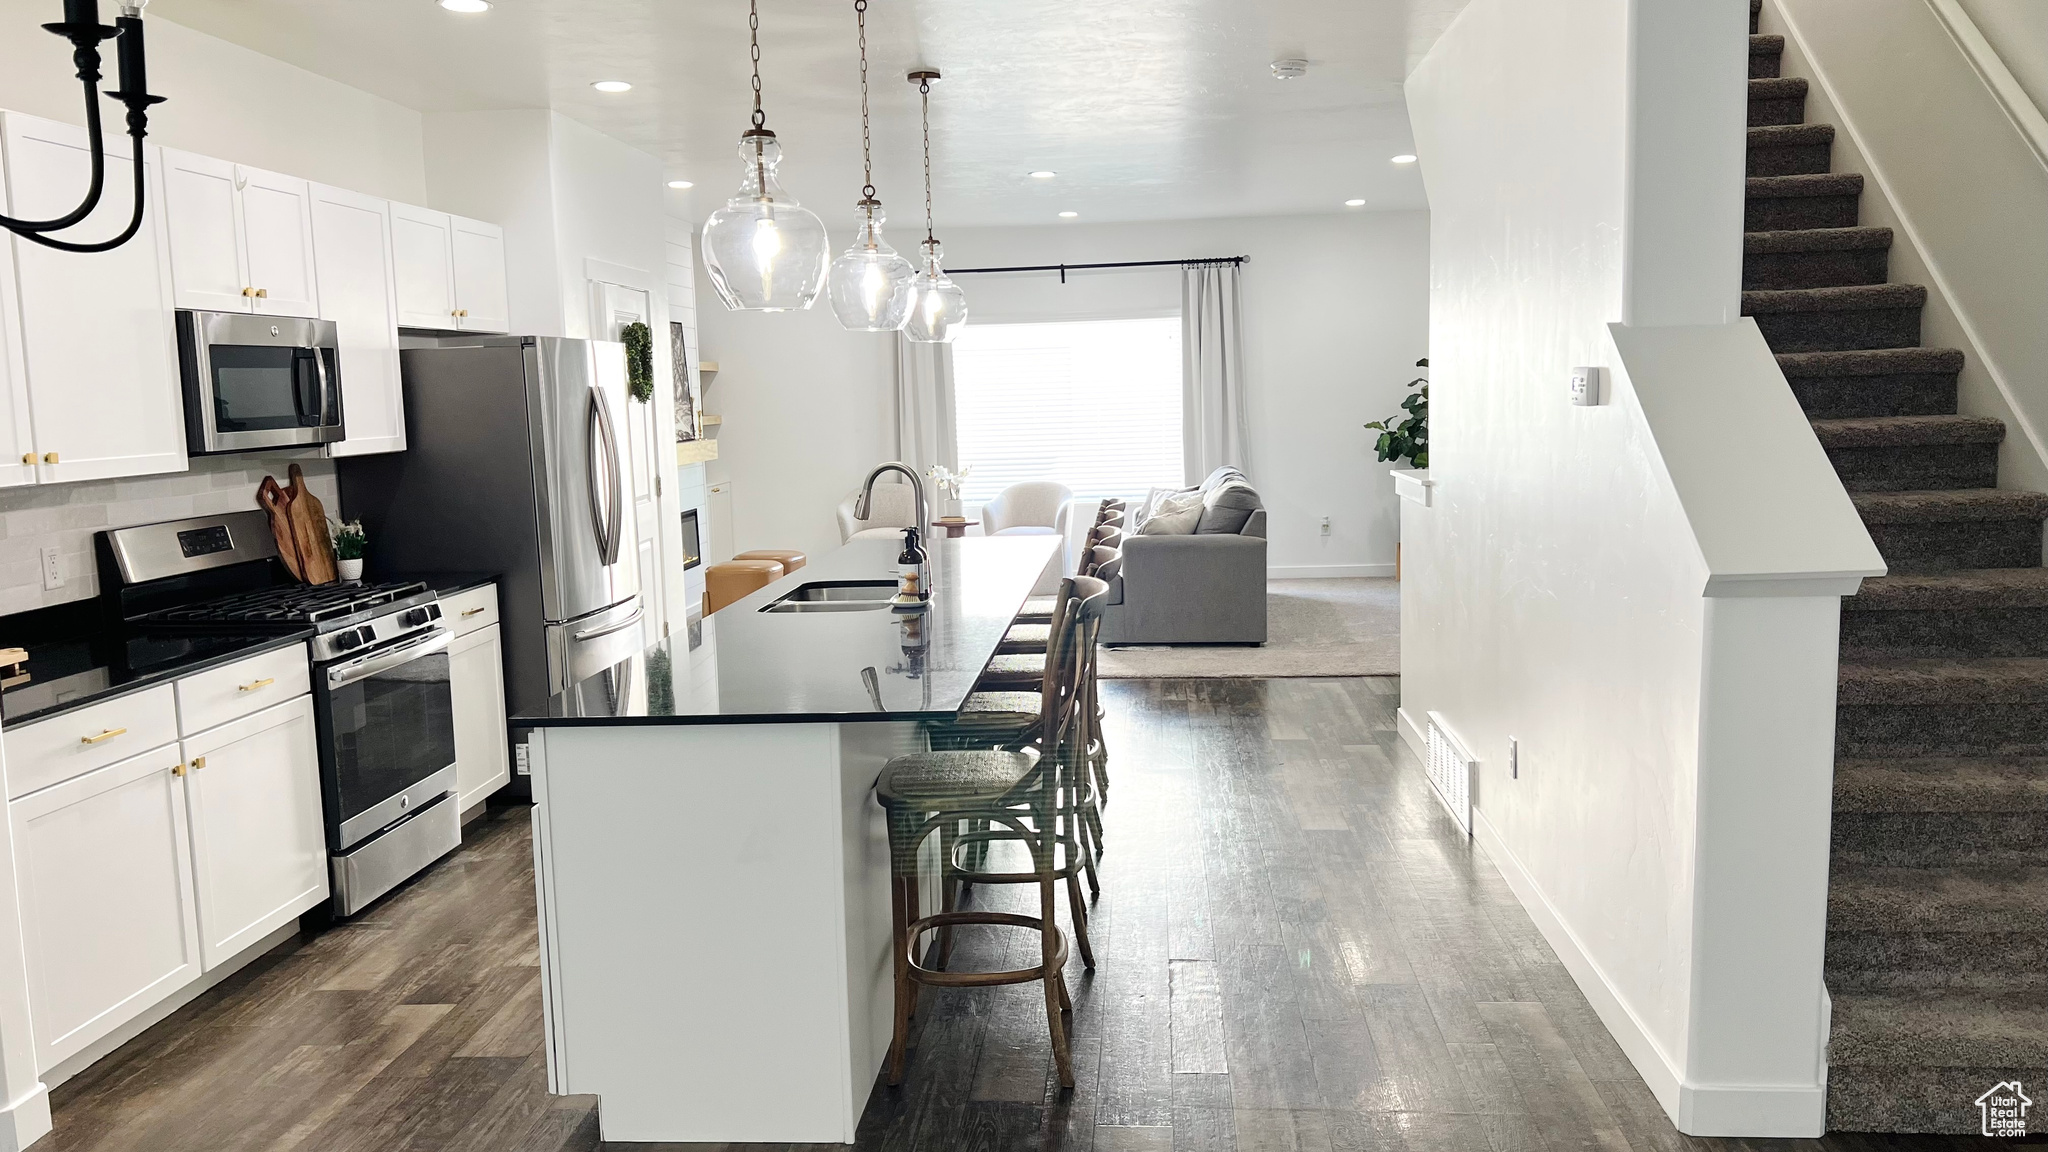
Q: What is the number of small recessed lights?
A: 7